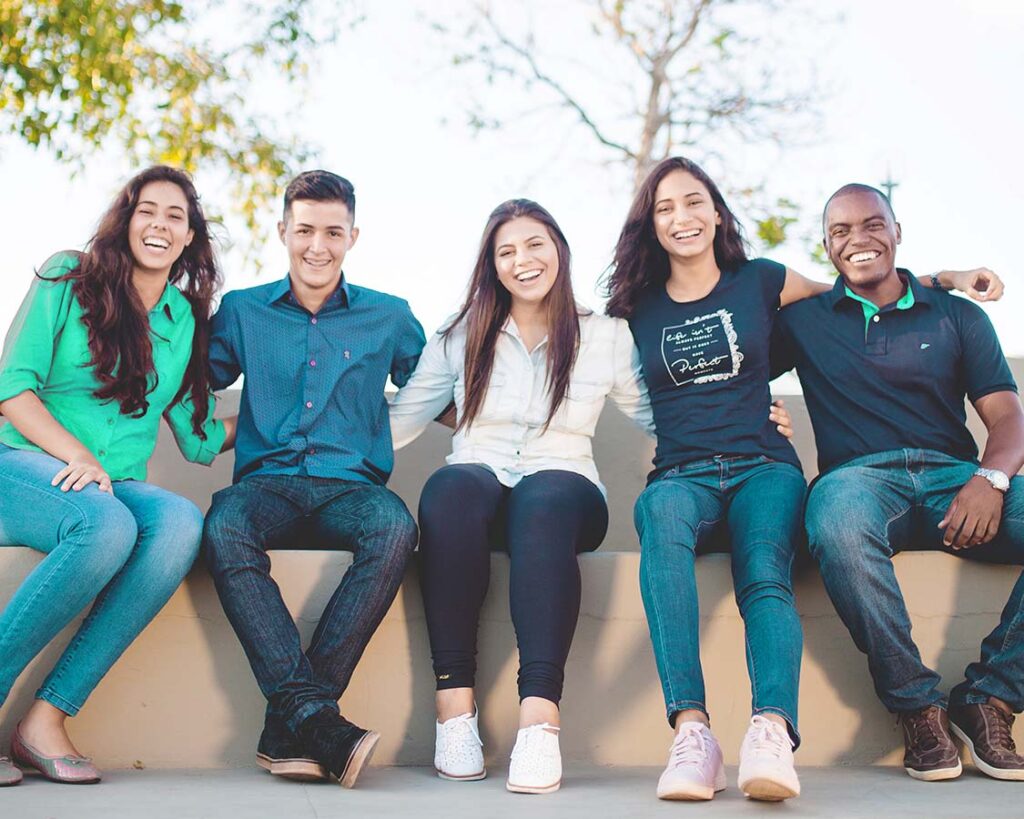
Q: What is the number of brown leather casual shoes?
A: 2